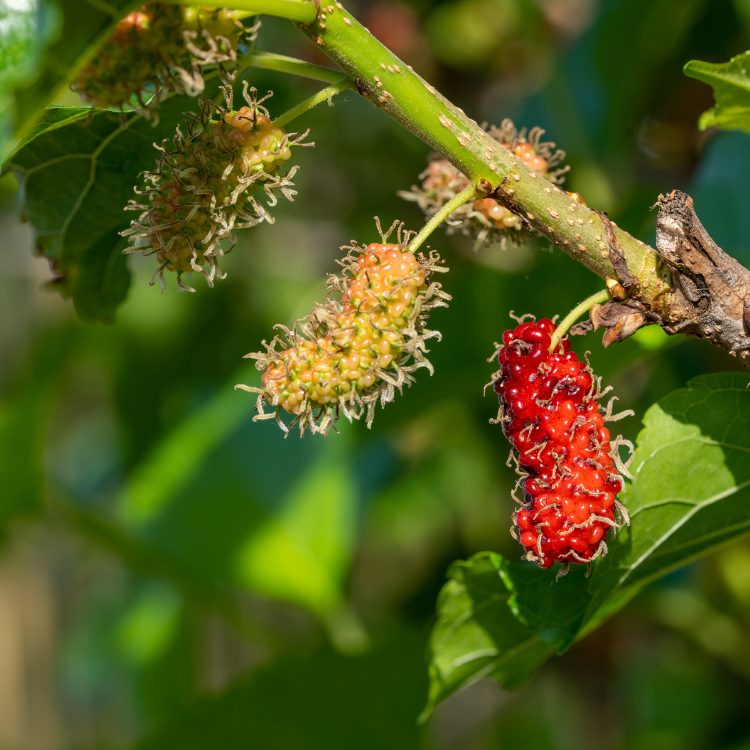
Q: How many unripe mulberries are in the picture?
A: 4